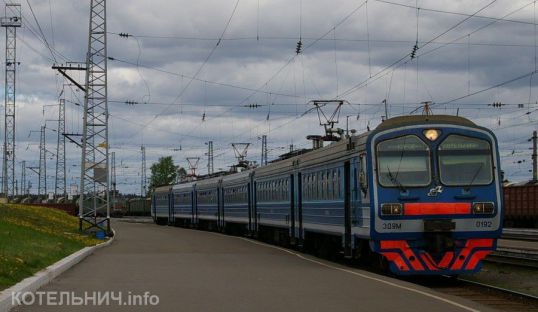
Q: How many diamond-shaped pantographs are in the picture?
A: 3